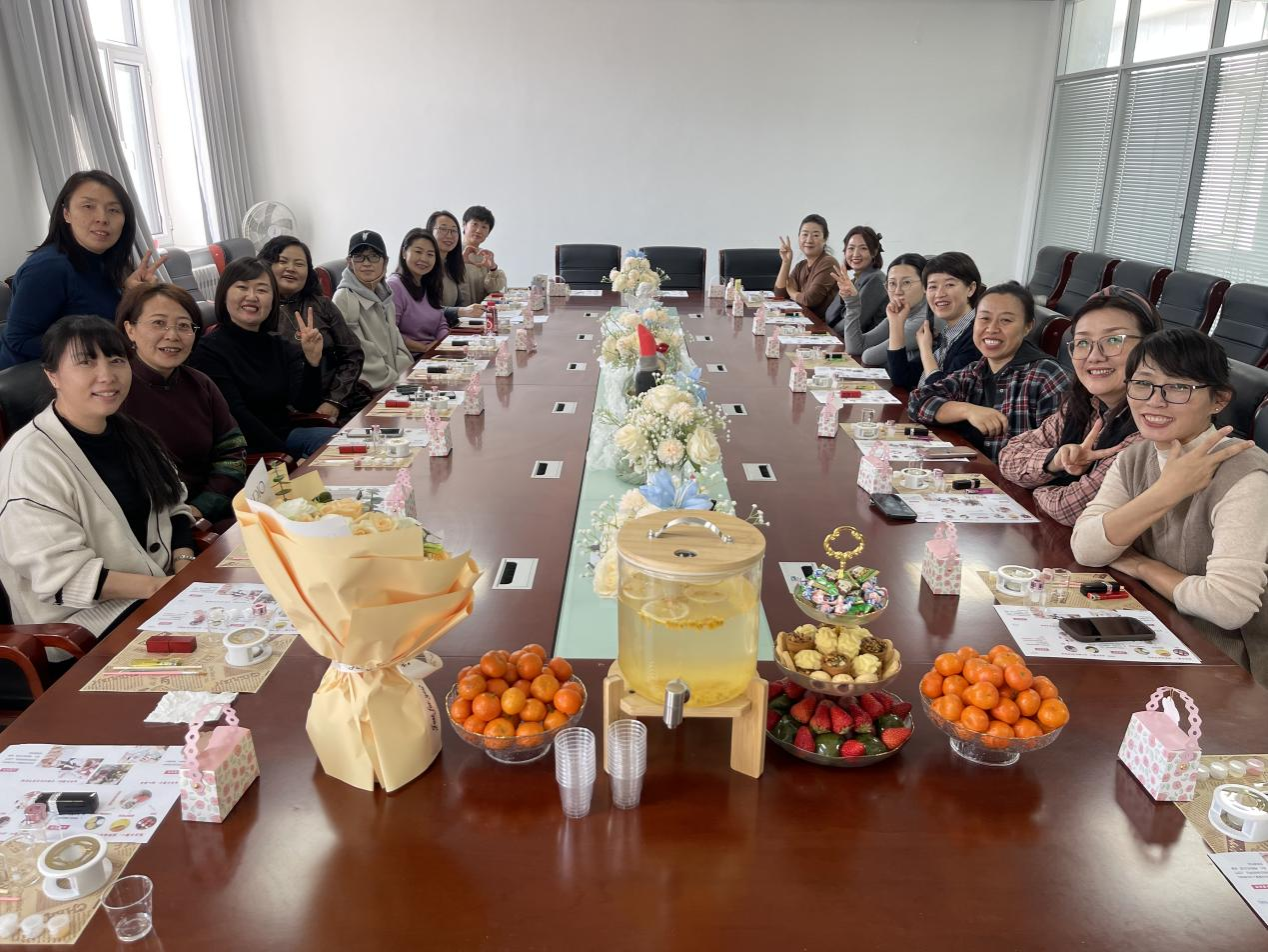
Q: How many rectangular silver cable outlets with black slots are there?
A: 12